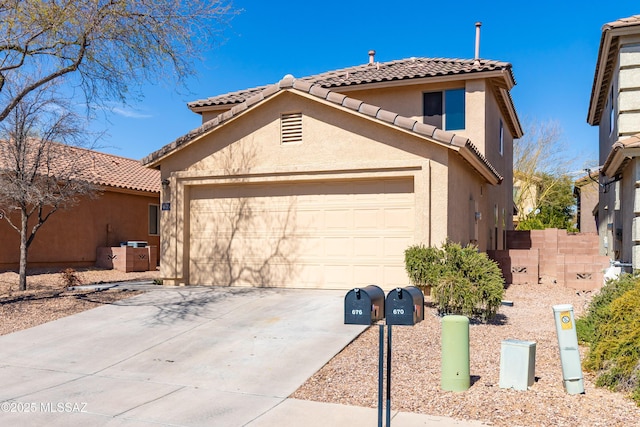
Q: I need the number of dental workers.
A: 0